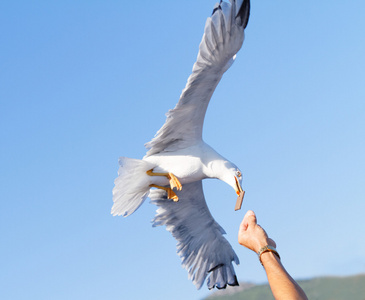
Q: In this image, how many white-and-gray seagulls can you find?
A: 1